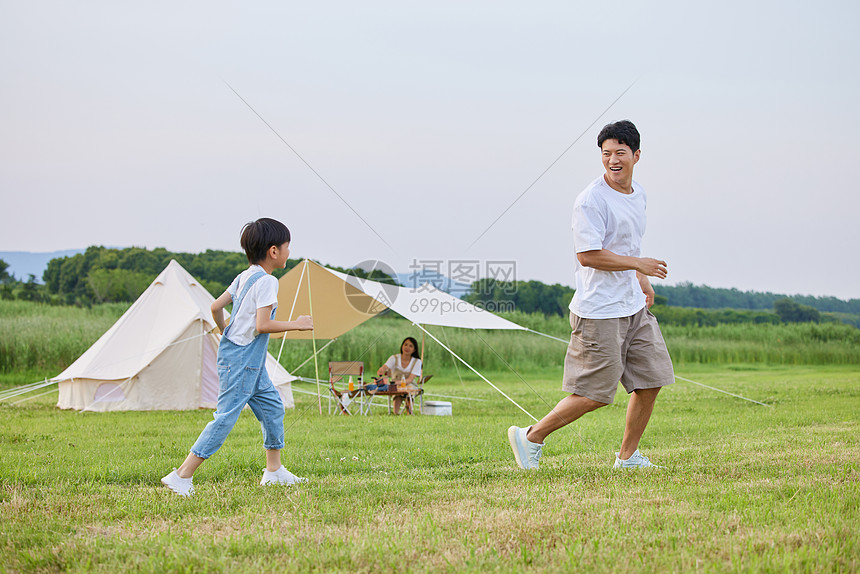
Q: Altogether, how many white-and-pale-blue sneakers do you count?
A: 2